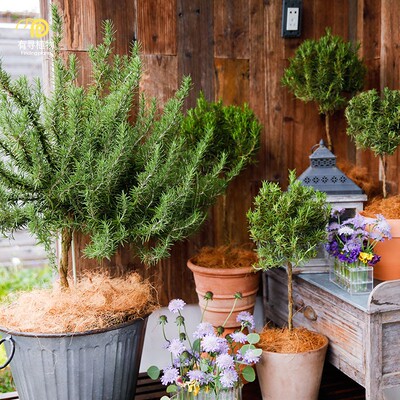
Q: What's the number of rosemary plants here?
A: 5